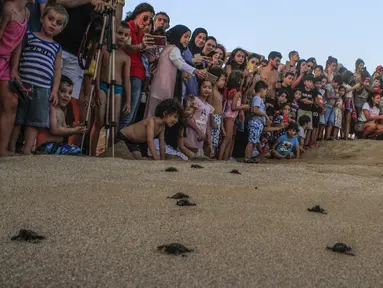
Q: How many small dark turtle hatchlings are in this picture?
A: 9